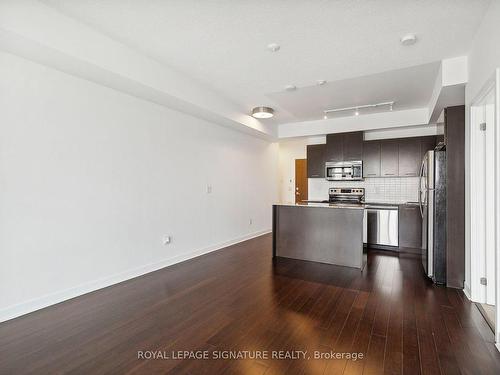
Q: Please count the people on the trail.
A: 0